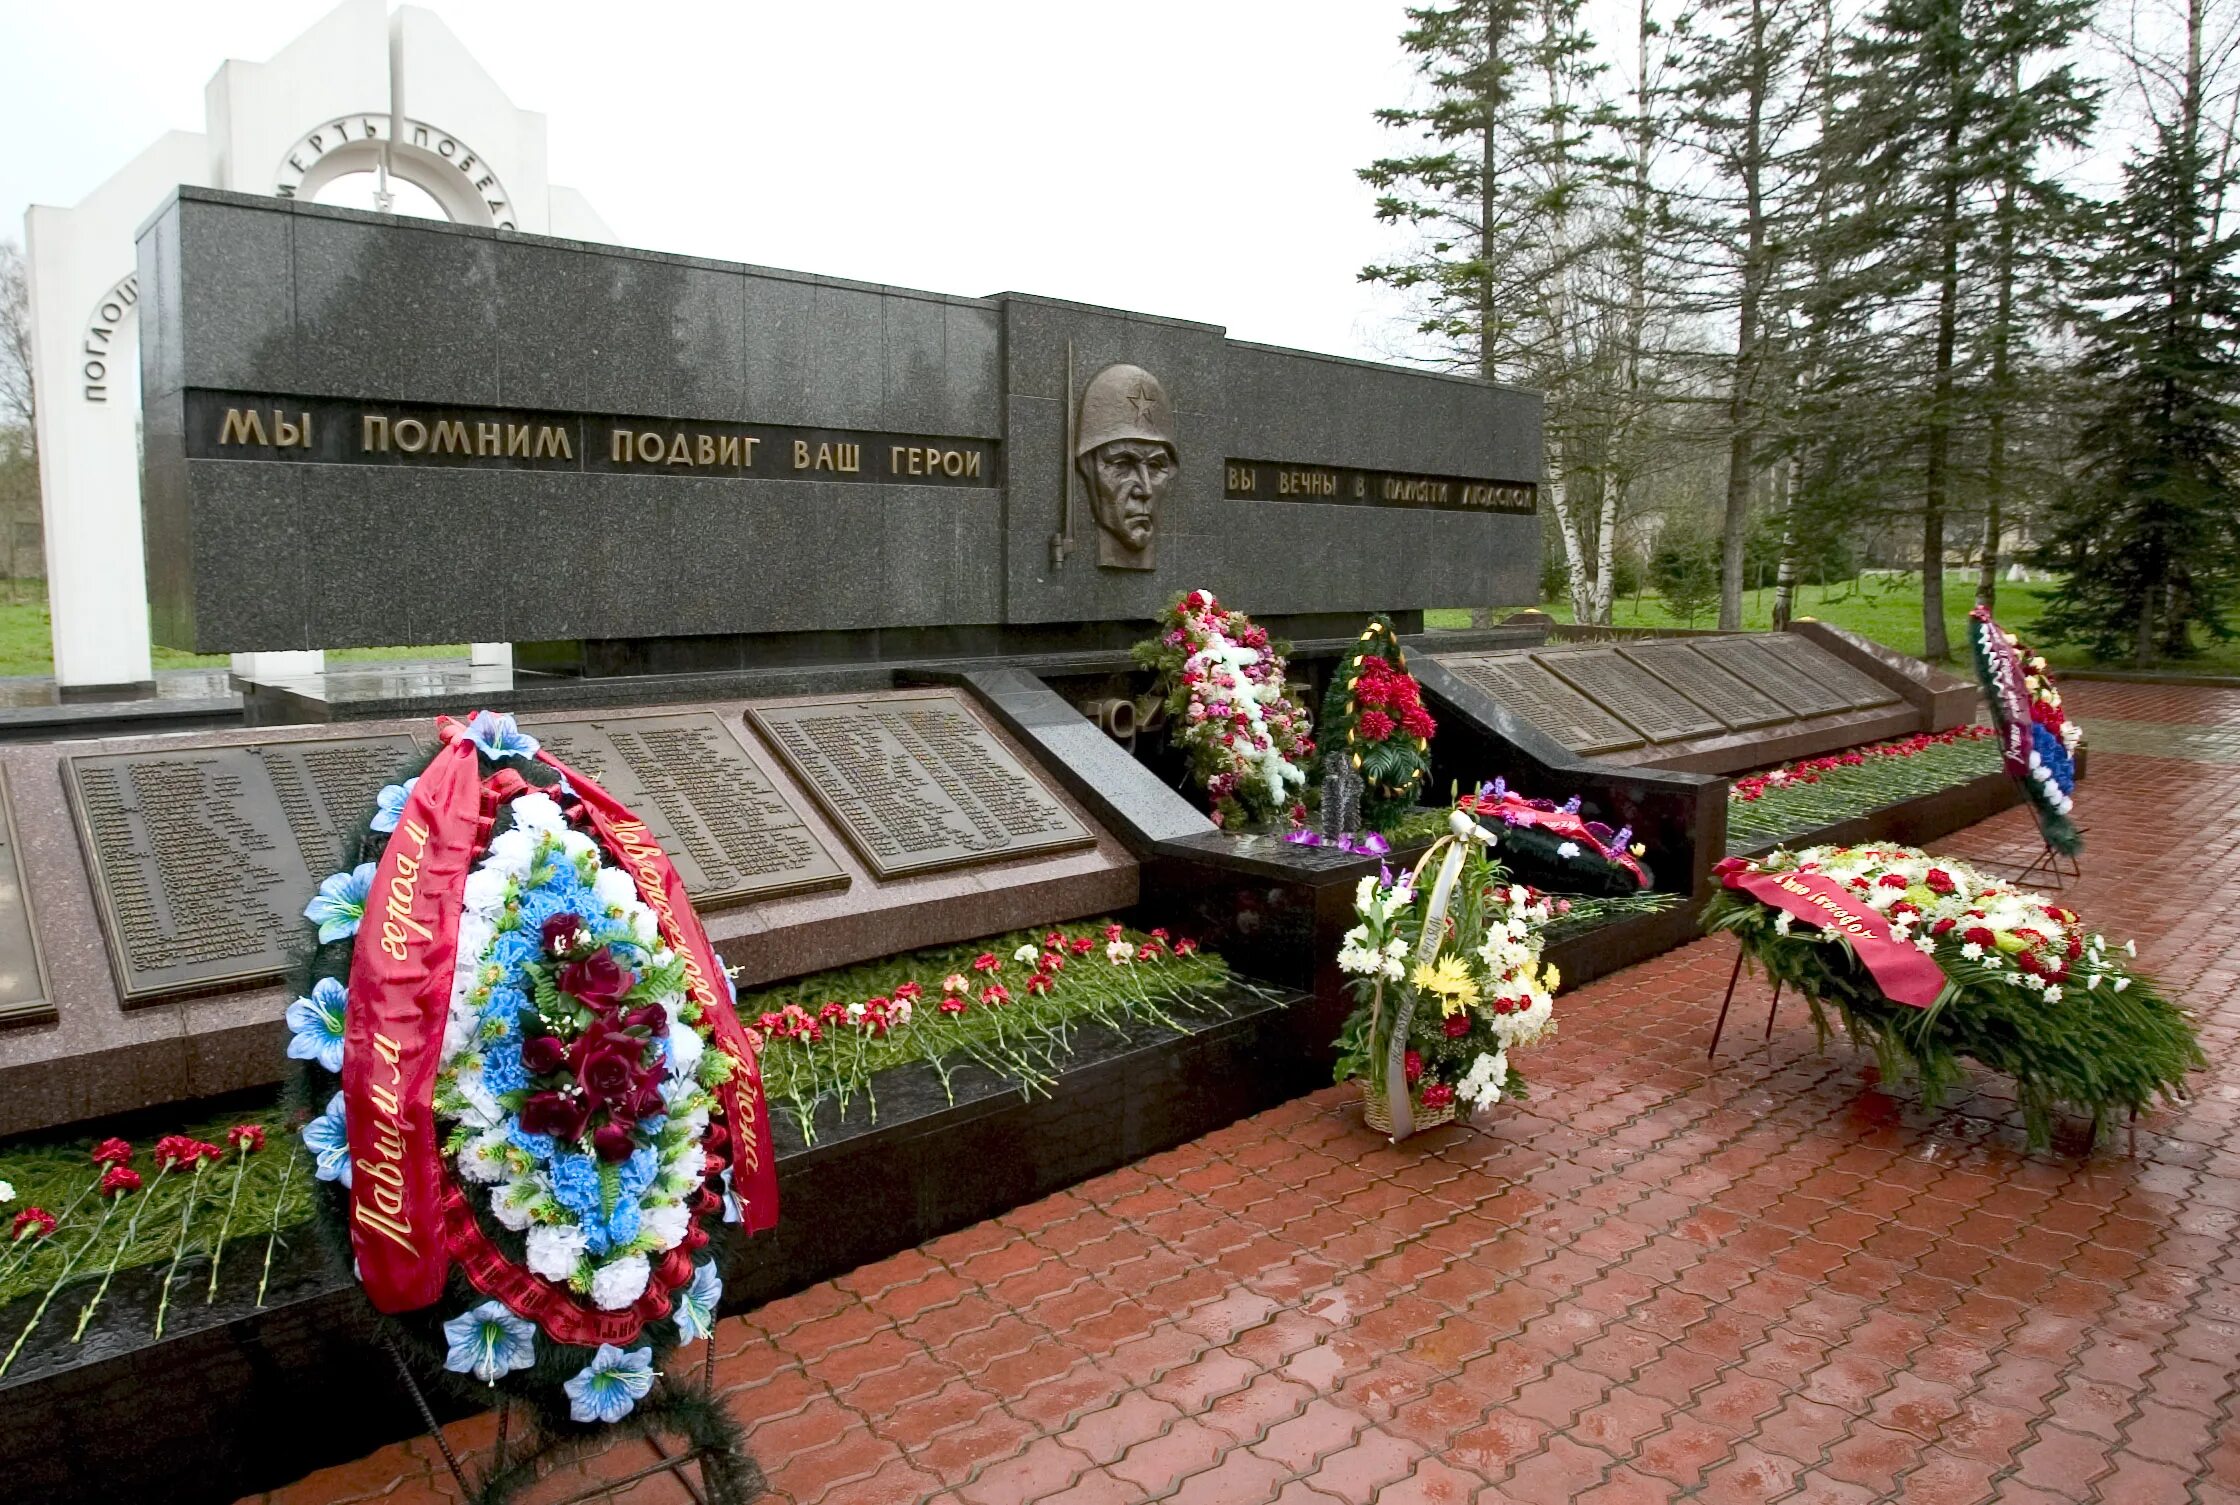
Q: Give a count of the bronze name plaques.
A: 9